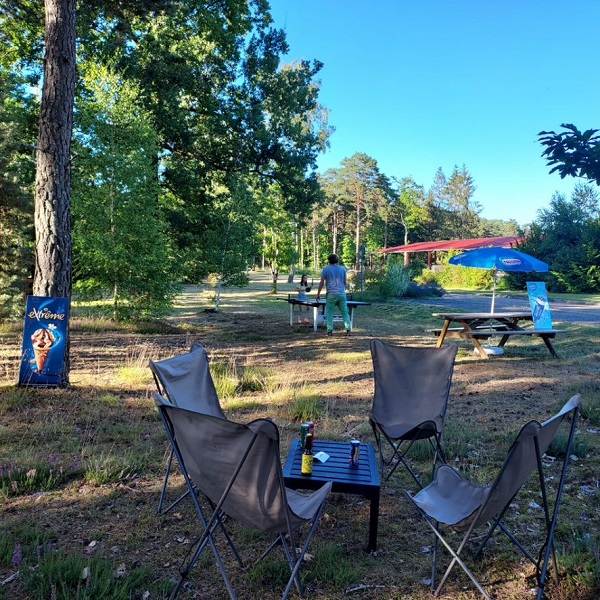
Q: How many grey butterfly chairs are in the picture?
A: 4